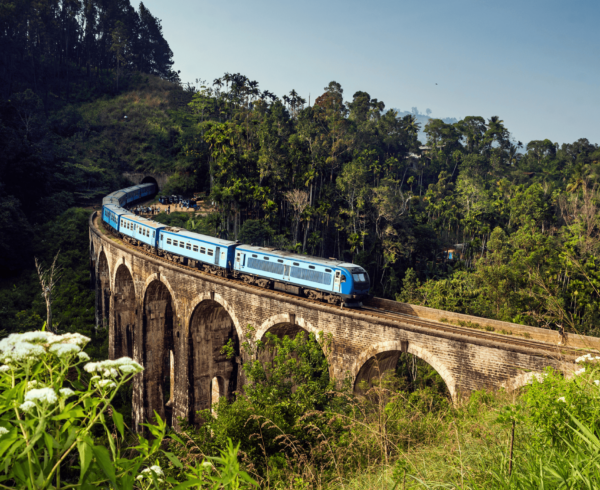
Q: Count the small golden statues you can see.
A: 0